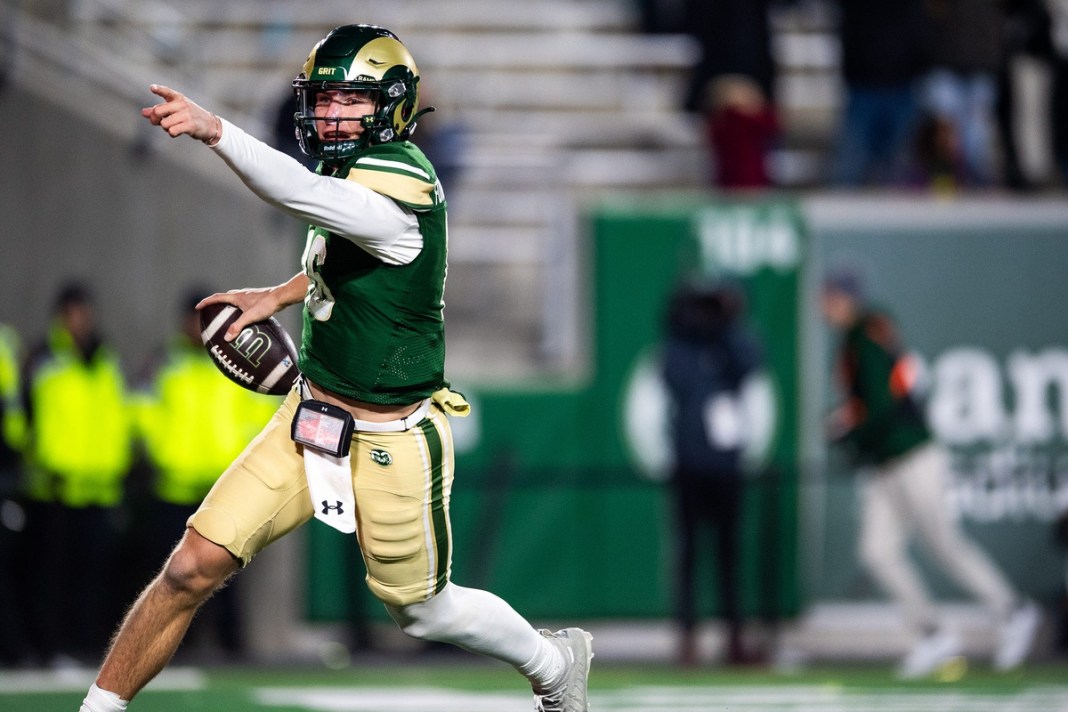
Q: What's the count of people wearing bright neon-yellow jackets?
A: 3